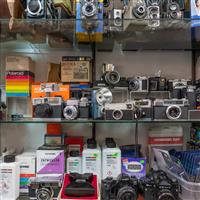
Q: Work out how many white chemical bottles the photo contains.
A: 4